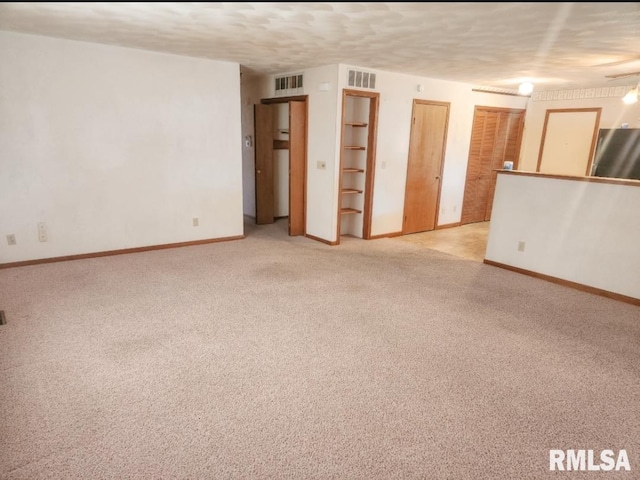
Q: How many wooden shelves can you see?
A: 5